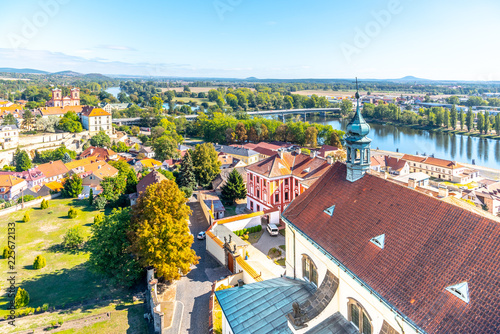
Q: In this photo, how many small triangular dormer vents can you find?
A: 3